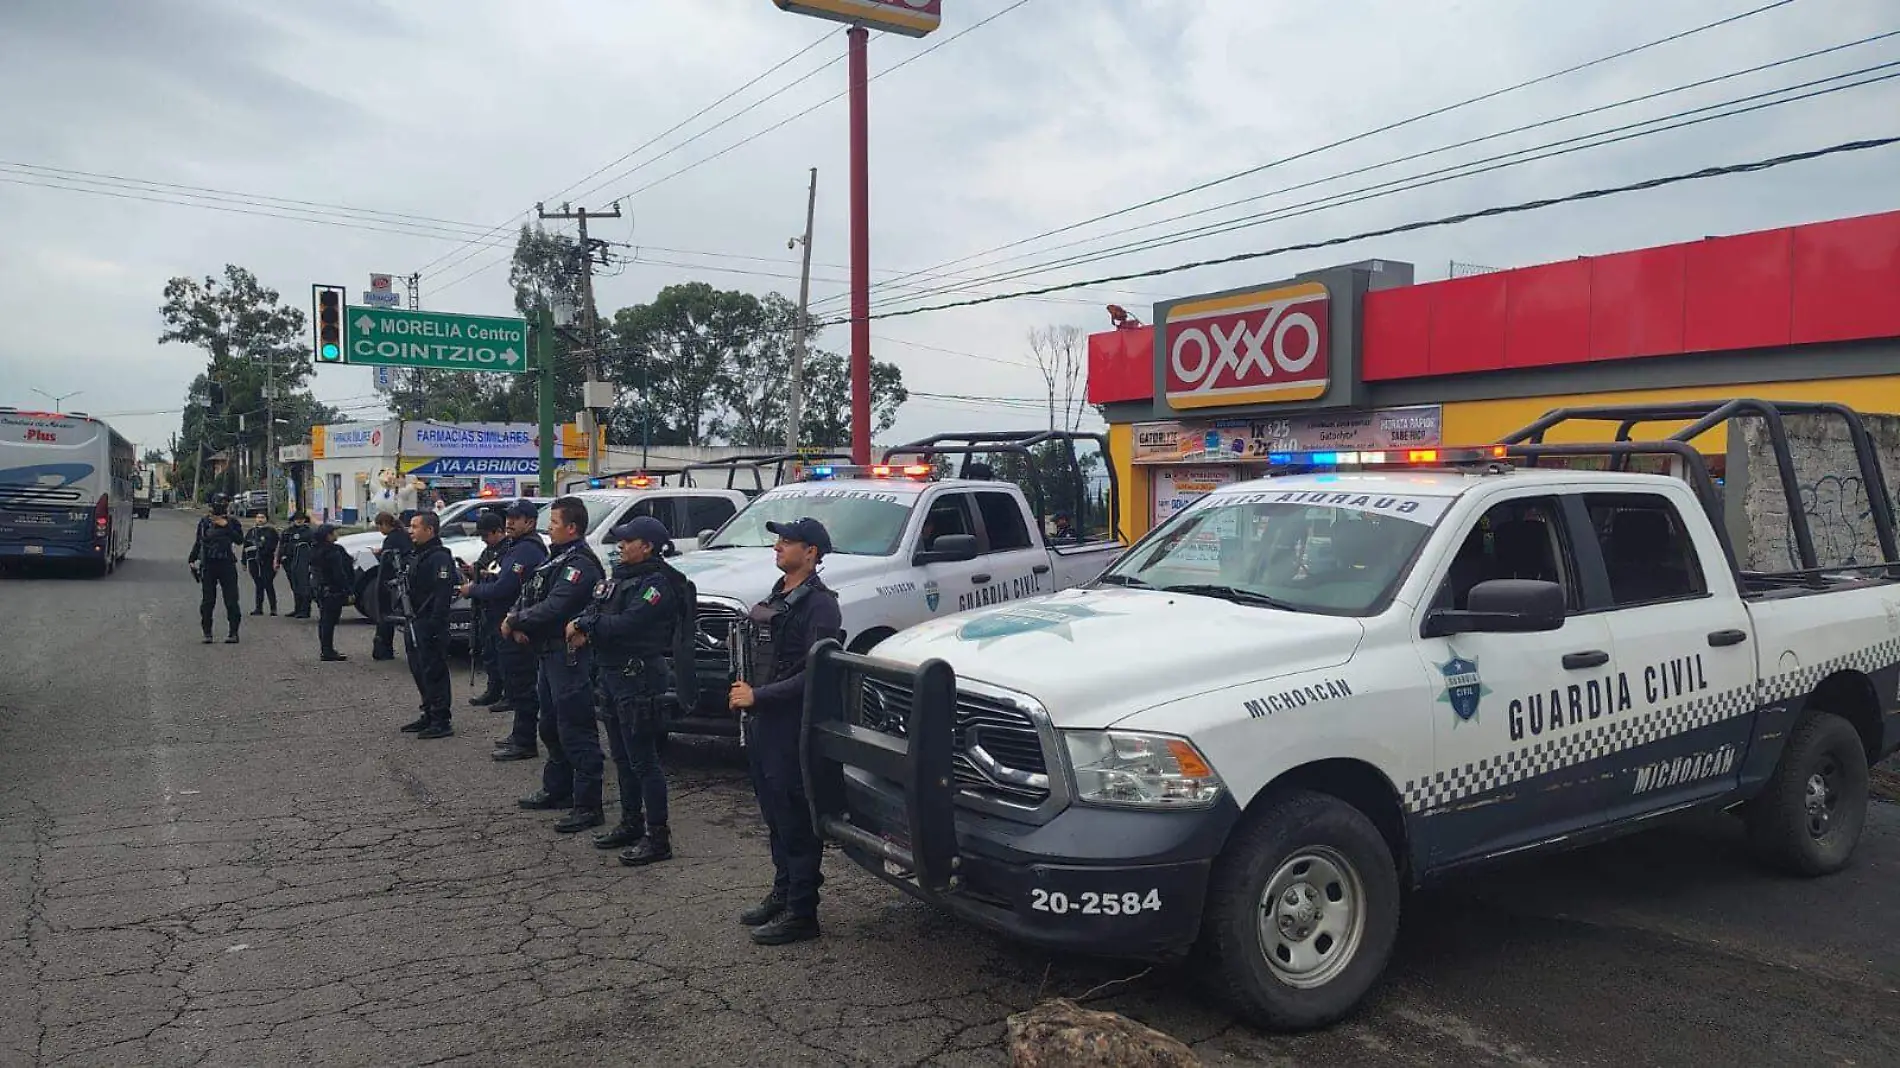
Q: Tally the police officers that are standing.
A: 11